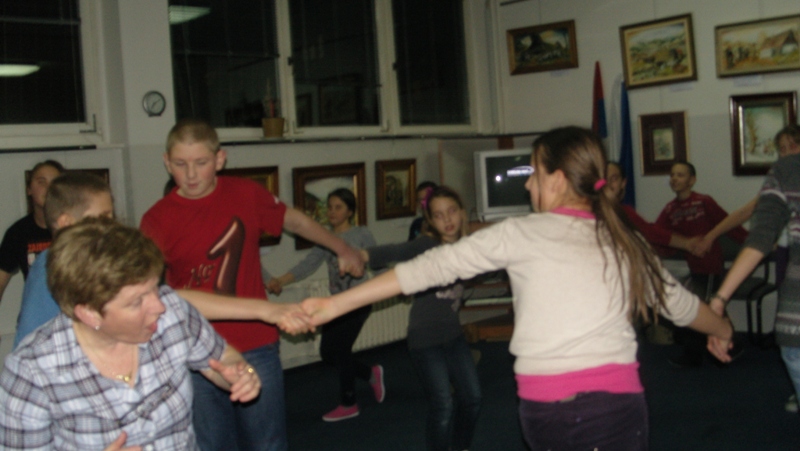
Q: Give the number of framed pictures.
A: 9